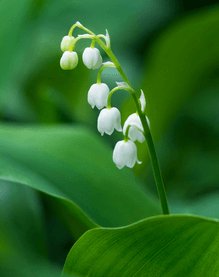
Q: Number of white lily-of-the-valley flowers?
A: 7